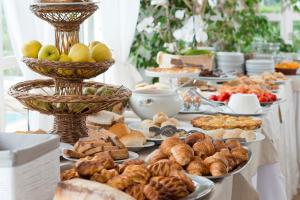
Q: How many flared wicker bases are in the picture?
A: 1